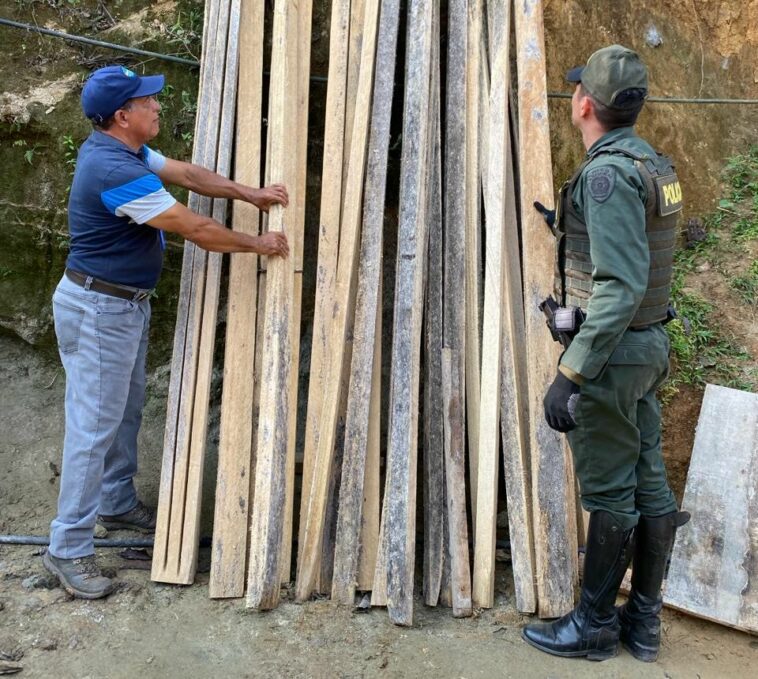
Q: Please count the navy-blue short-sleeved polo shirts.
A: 1